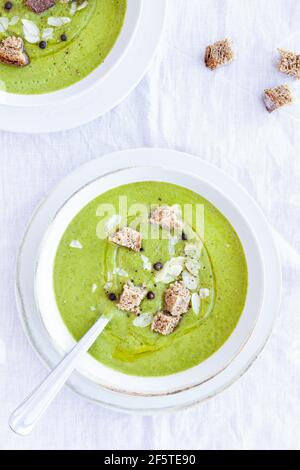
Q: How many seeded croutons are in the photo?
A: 10